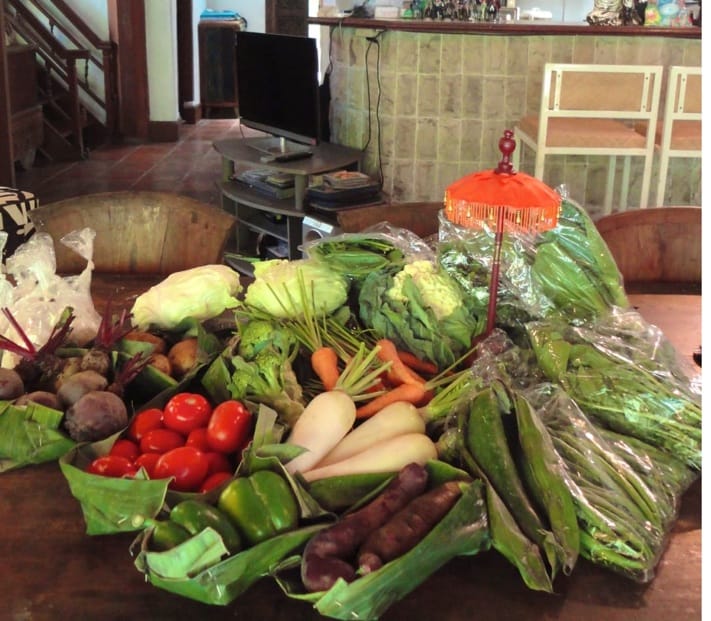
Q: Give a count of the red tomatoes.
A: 11